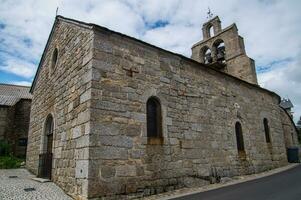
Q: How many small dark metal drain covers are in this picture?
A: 2